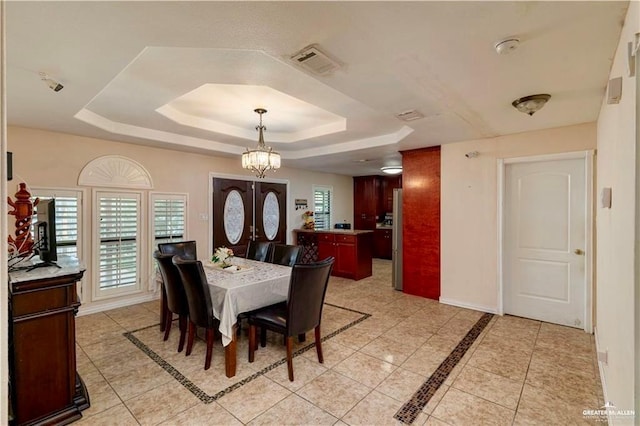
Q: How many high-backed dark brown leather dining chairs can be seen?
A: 6